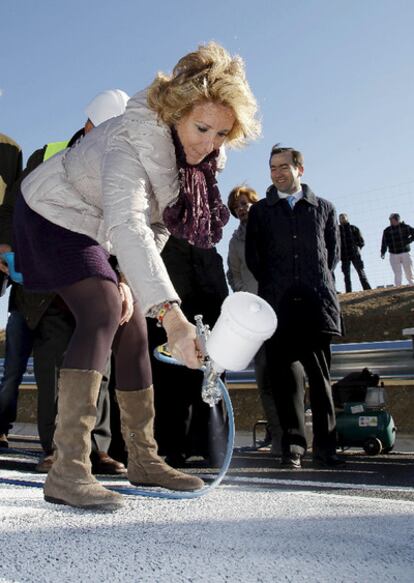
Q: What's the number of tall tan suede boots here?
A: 2